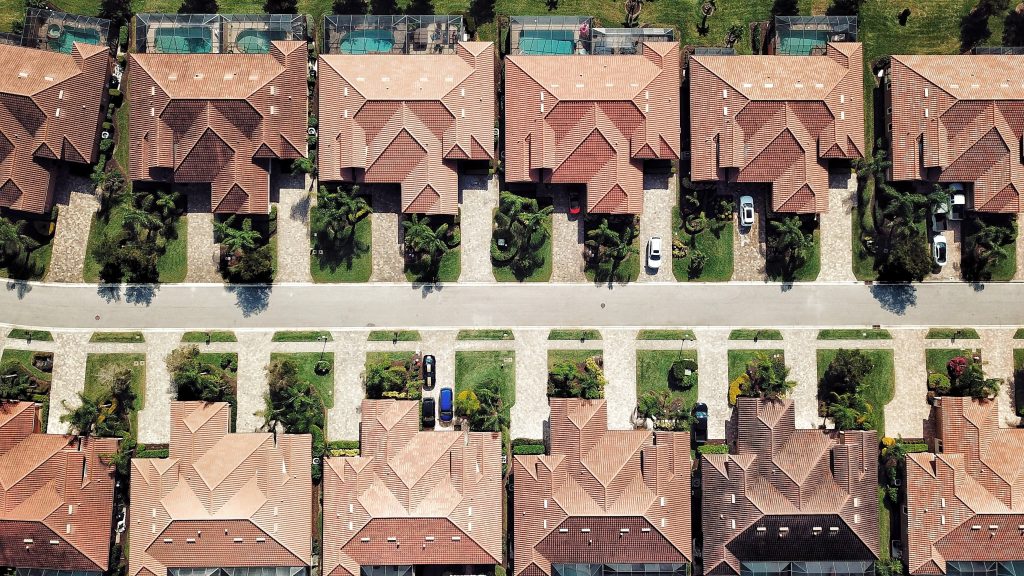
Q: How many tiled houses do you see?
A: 12